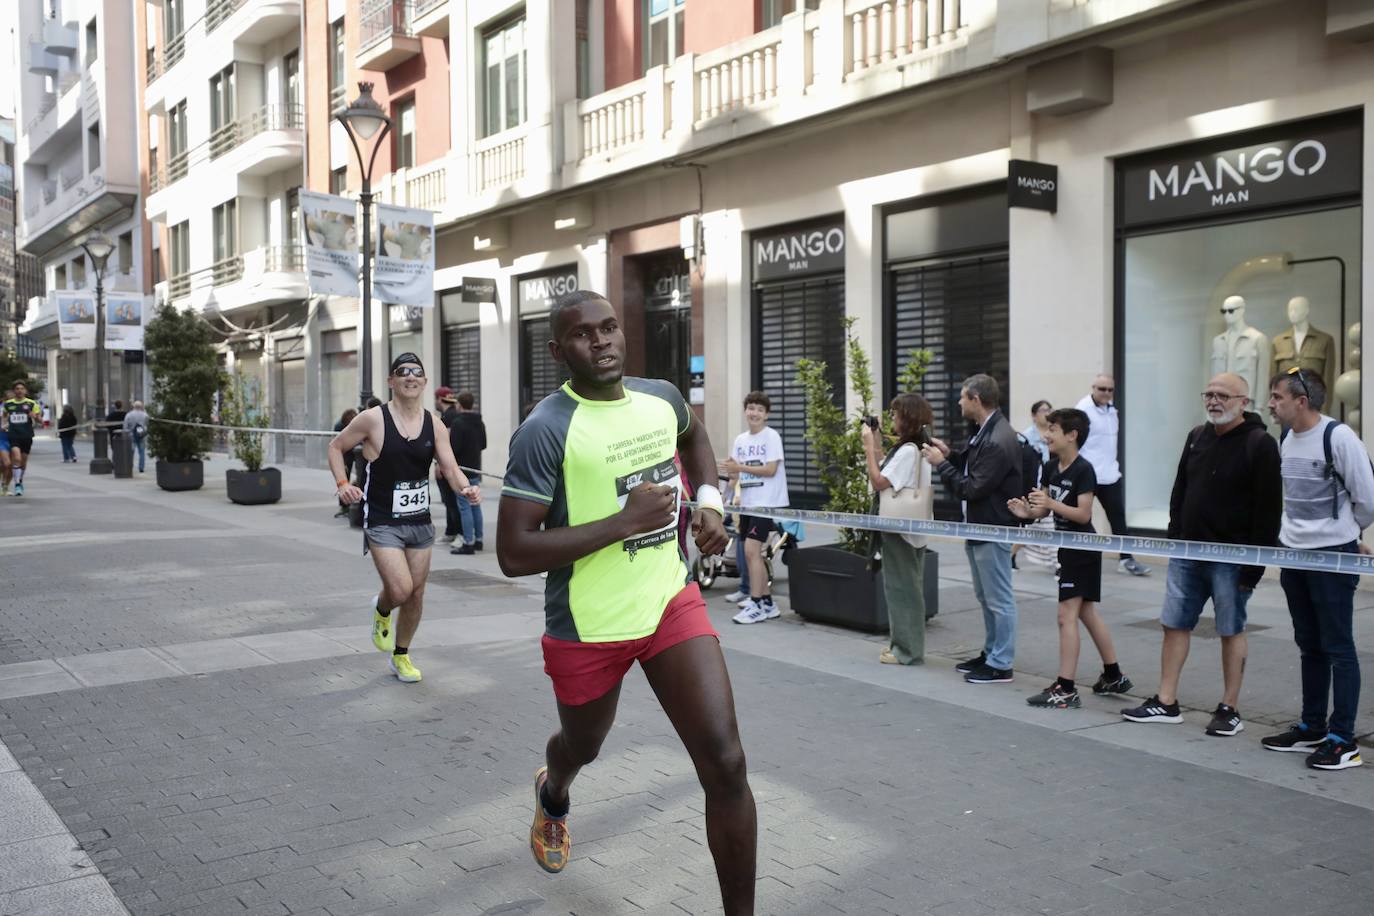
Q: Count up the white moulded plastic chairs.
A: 0